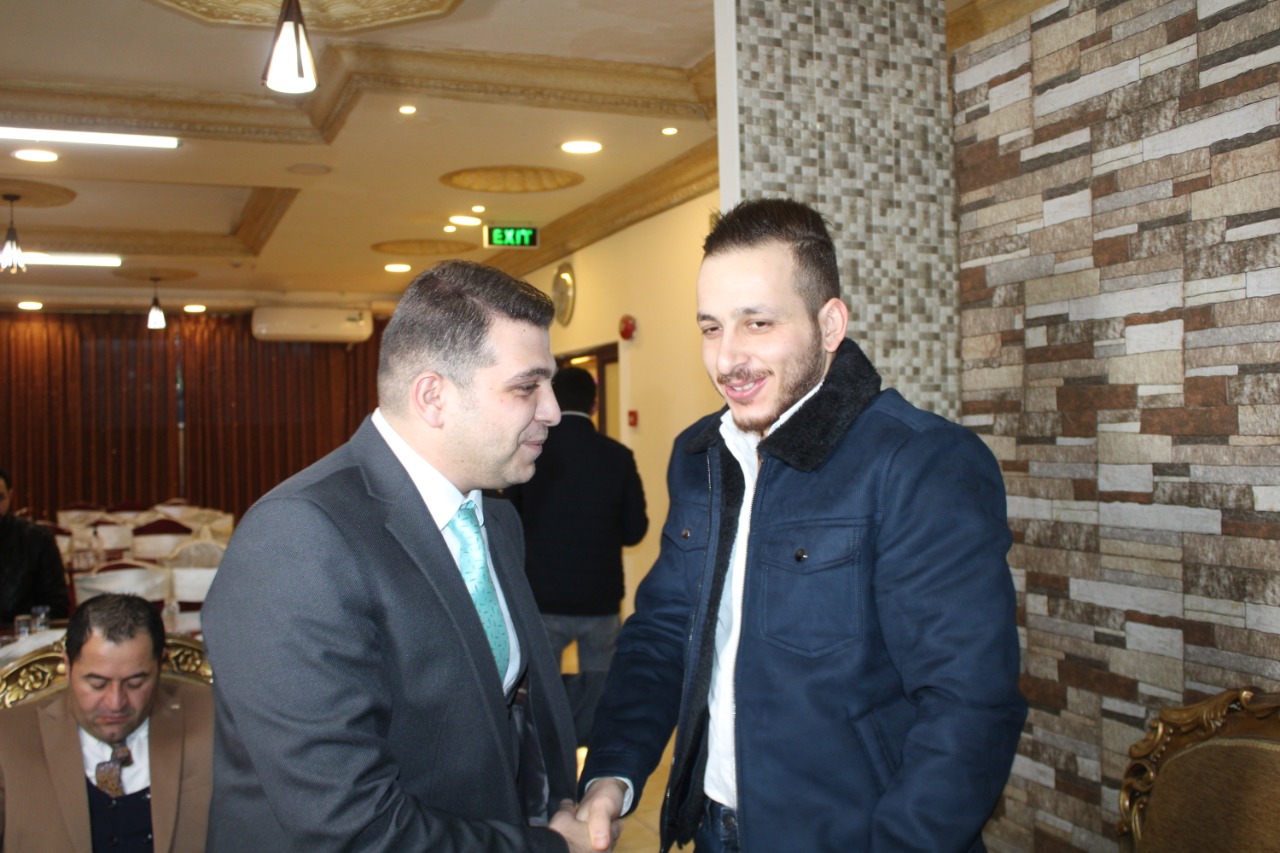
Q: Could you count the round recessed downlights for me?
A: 10